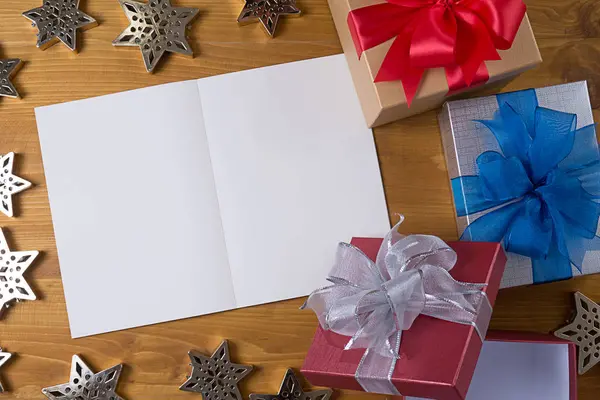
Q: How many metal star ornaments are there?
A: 11